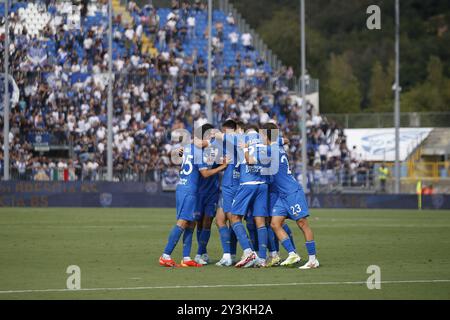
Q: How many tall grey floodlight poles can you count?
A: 5